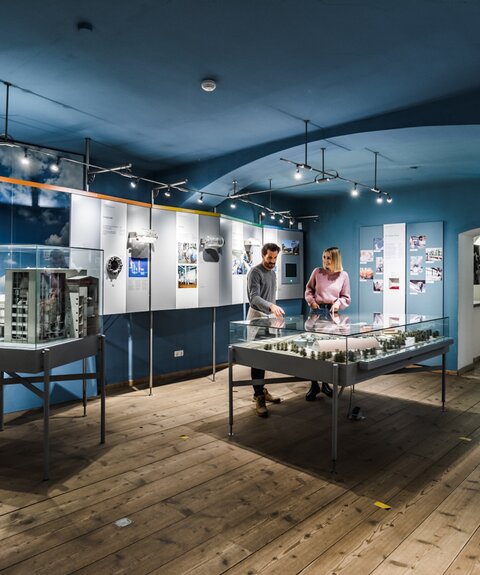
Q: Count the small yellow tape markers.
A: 3